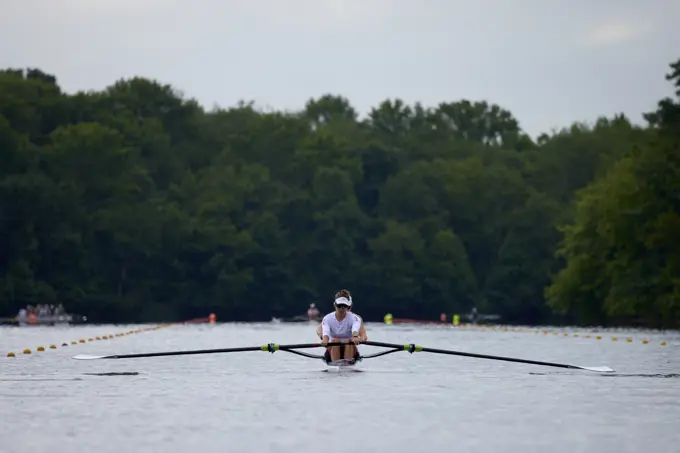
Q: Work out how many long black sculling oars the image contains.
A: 2